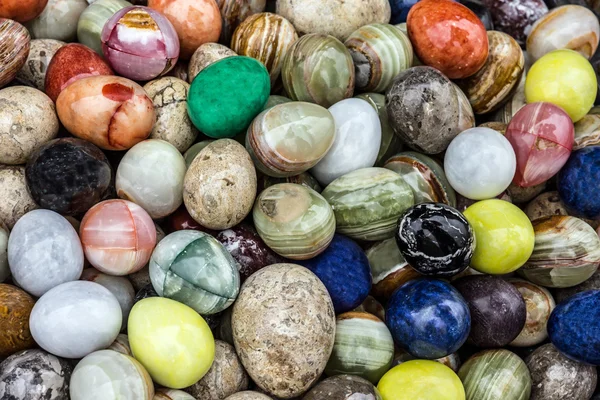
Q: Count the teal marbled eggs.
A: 1